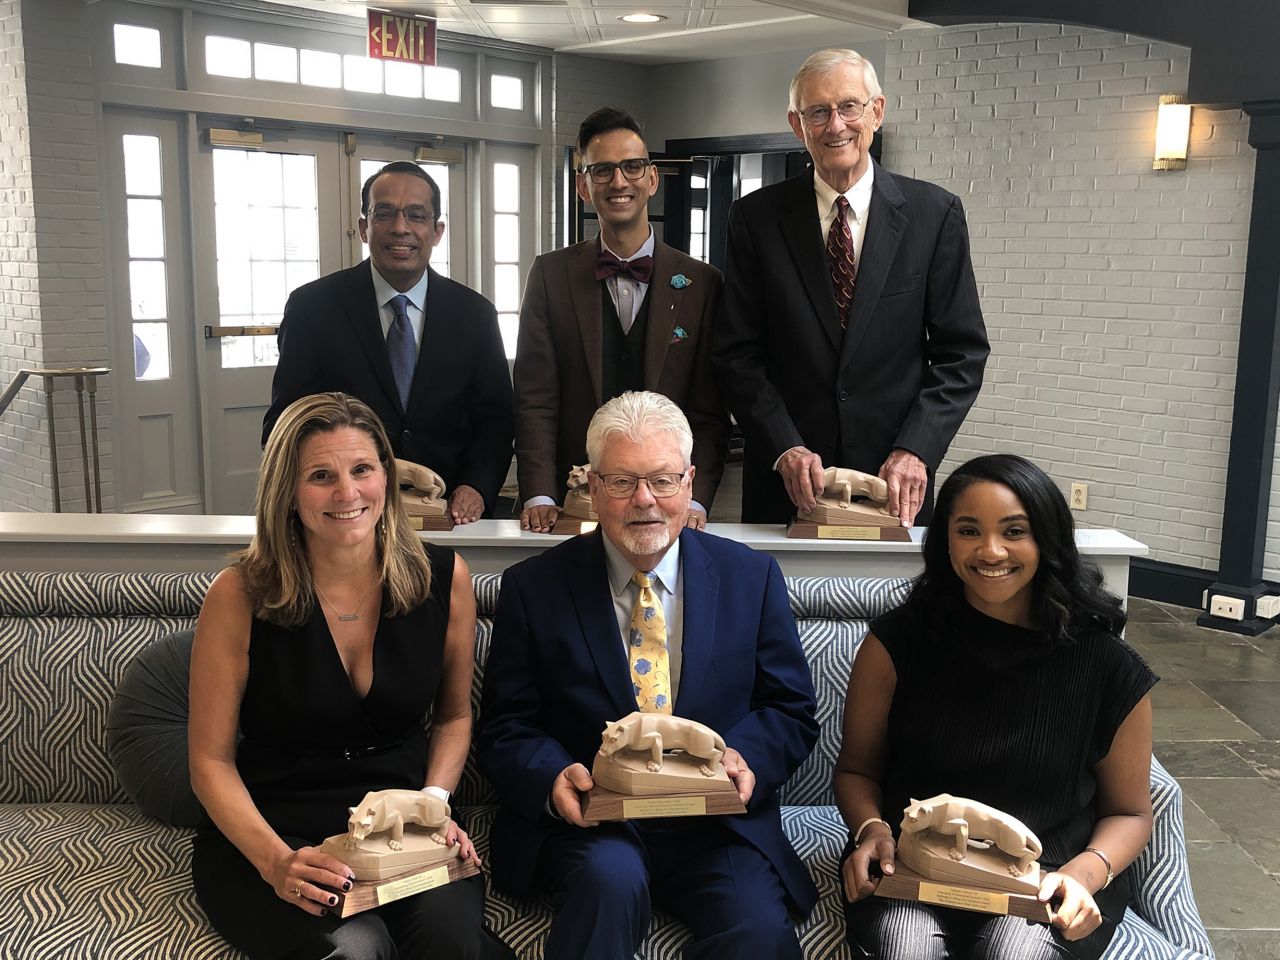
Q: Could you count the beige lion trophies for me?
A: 6